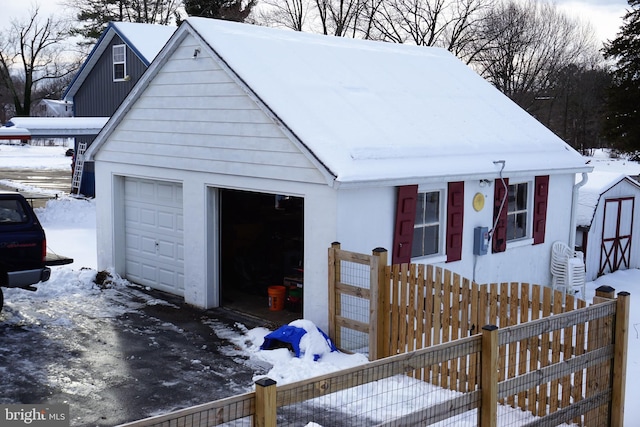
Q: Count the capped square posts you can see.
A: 6